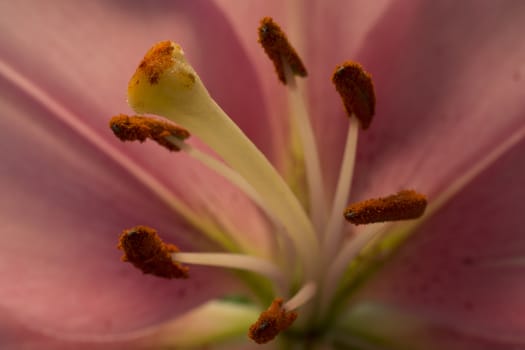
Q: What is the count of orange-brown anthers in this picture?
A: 6